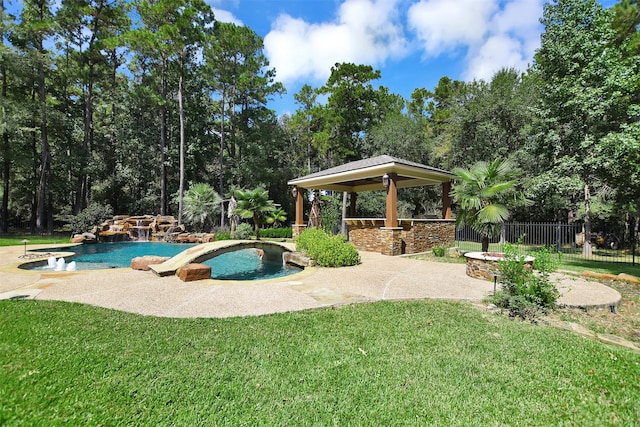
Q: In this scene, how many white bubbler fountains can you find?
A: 3